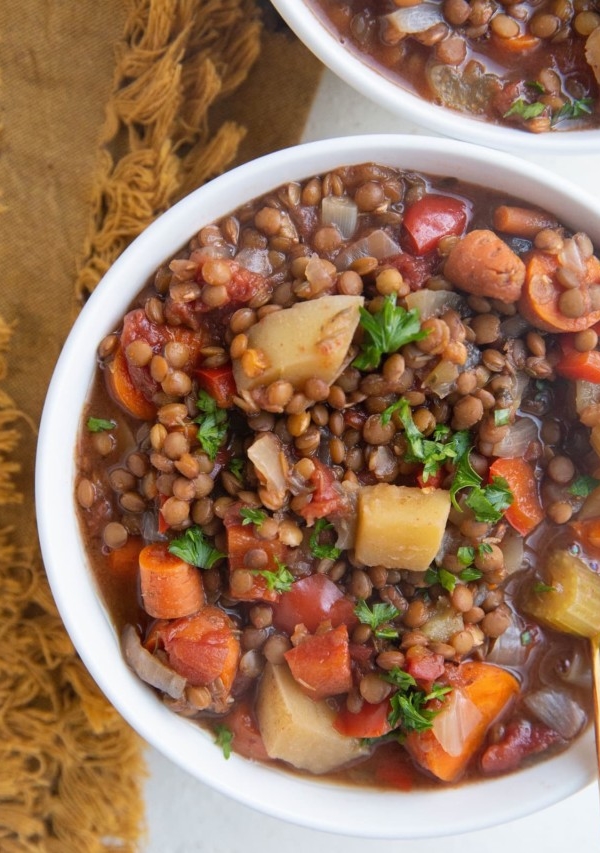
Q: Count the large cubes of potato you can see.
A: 3